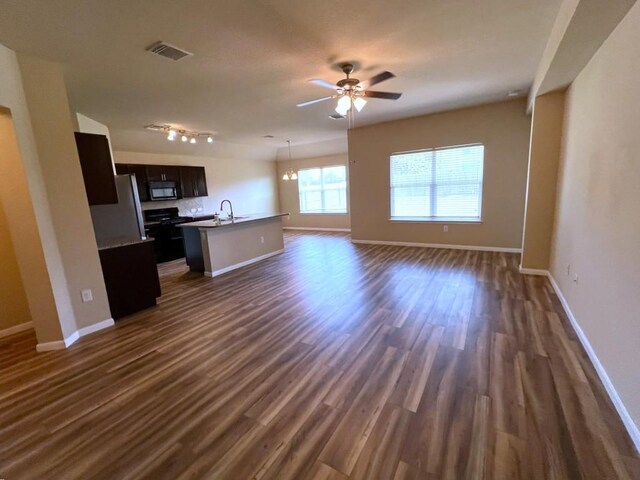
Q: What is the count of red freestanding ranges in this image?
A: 0